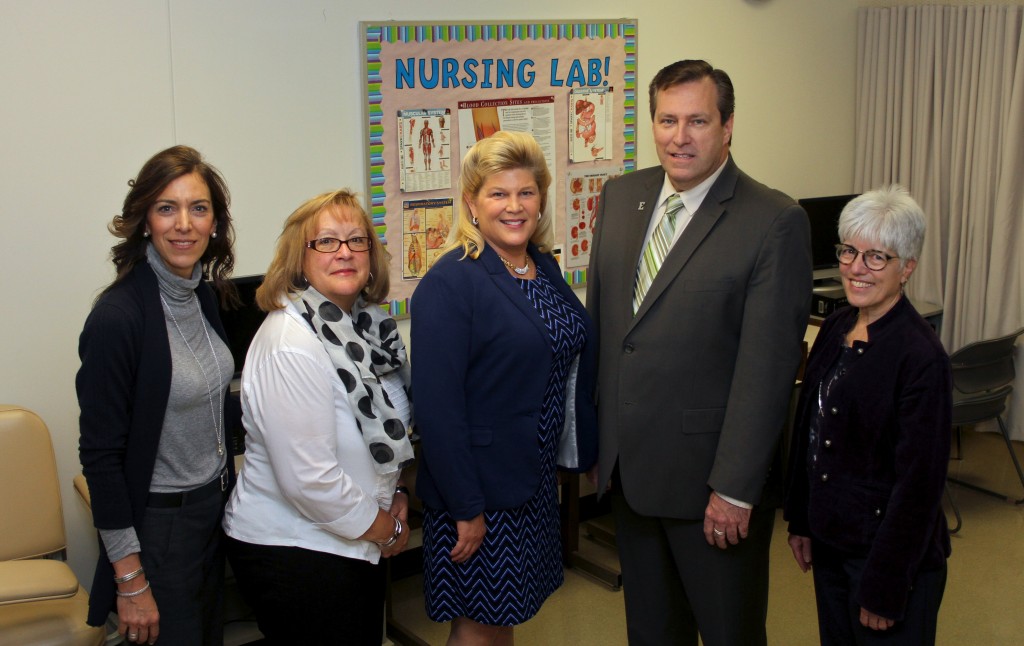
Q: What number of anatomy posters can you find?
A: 5